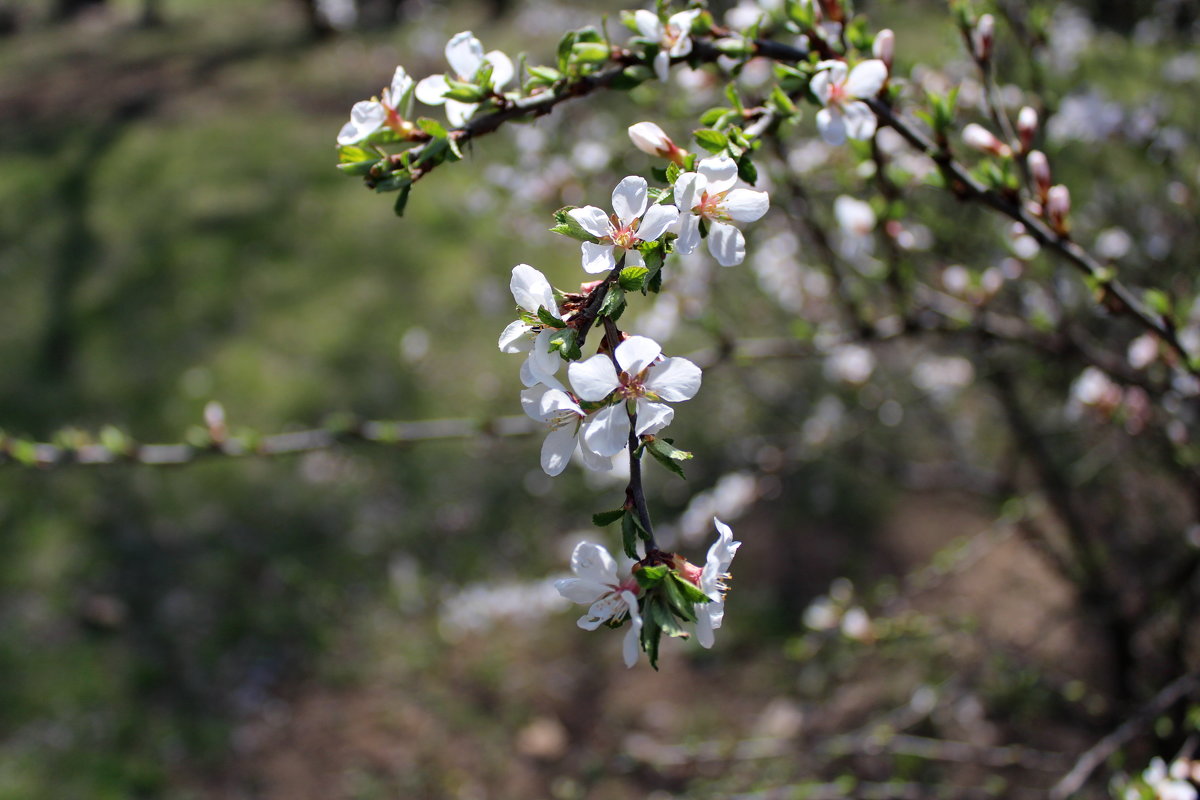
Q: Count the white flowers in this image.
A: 11